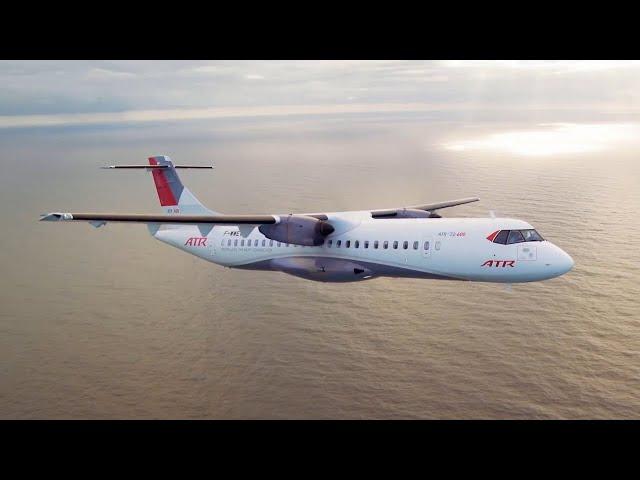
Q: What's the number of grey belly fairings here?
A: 1